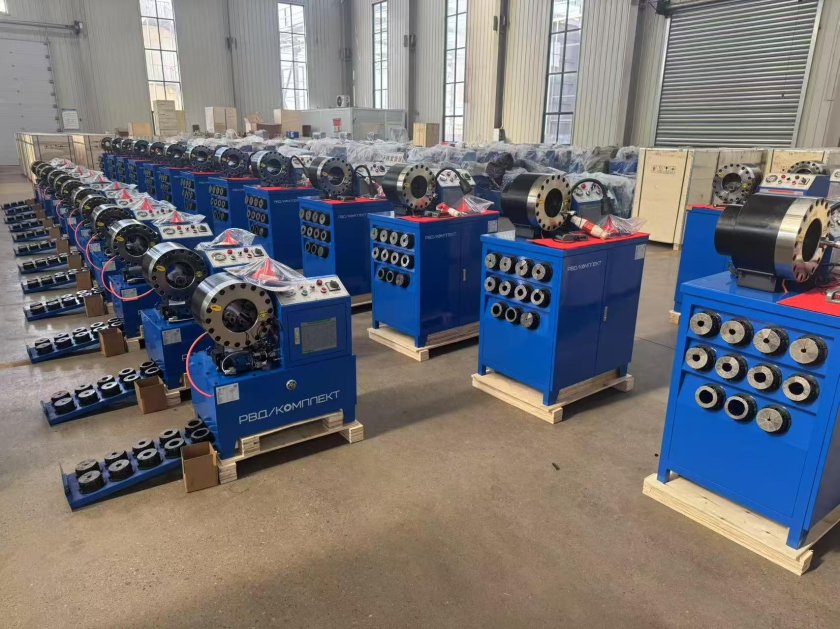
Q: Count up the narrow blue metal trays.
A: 12